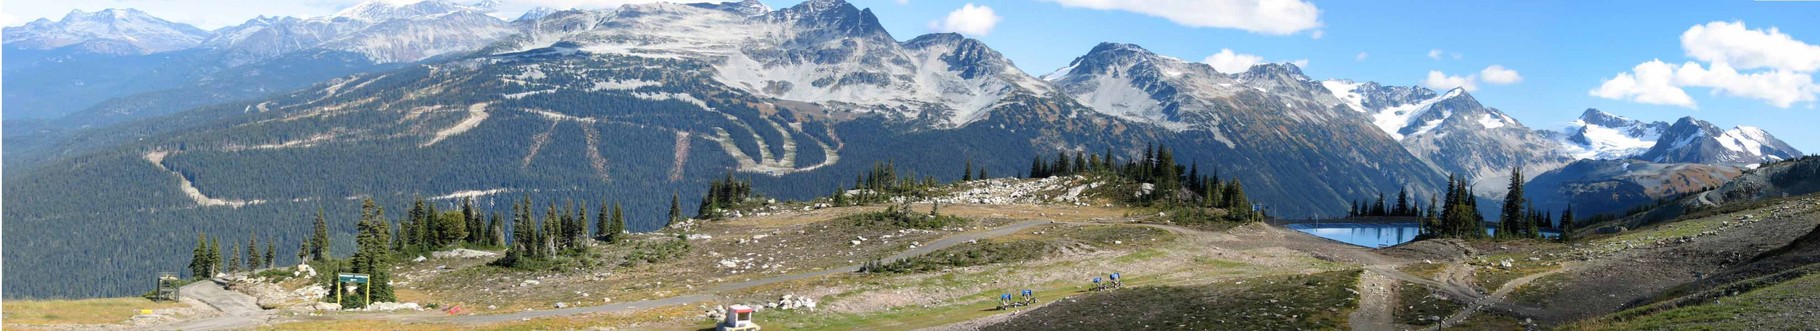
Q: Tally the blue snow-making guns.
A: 4